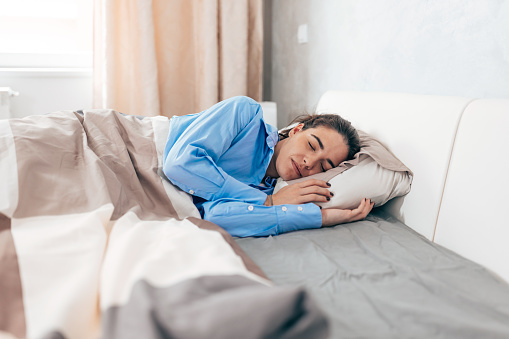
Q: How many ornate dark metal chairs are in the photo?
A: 0